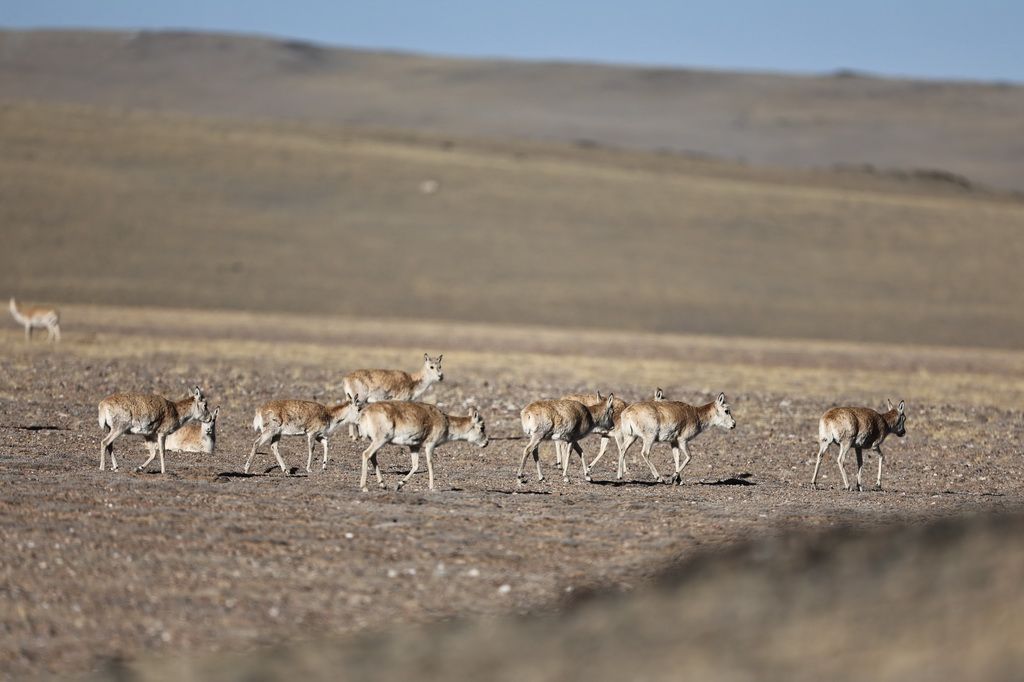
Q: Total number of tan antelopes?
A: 10